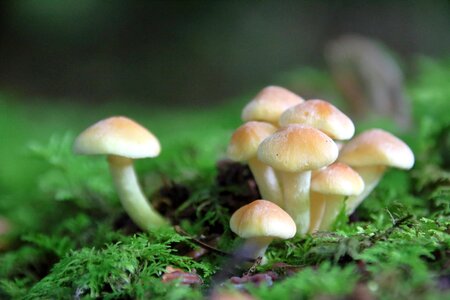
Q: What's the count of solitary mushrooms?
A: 1